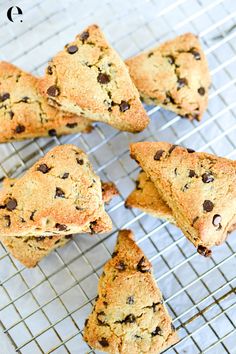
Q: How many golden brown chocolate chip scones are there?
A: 8